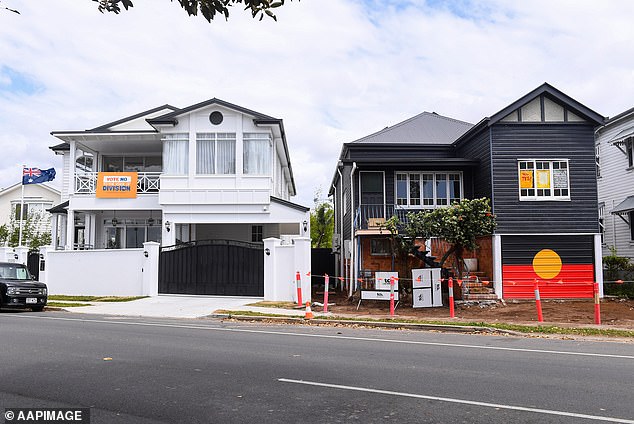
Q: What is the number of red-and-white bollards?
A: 6